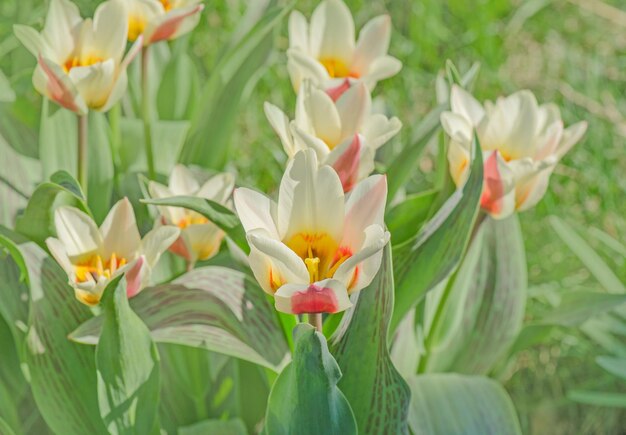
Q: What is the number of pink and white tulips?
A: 8